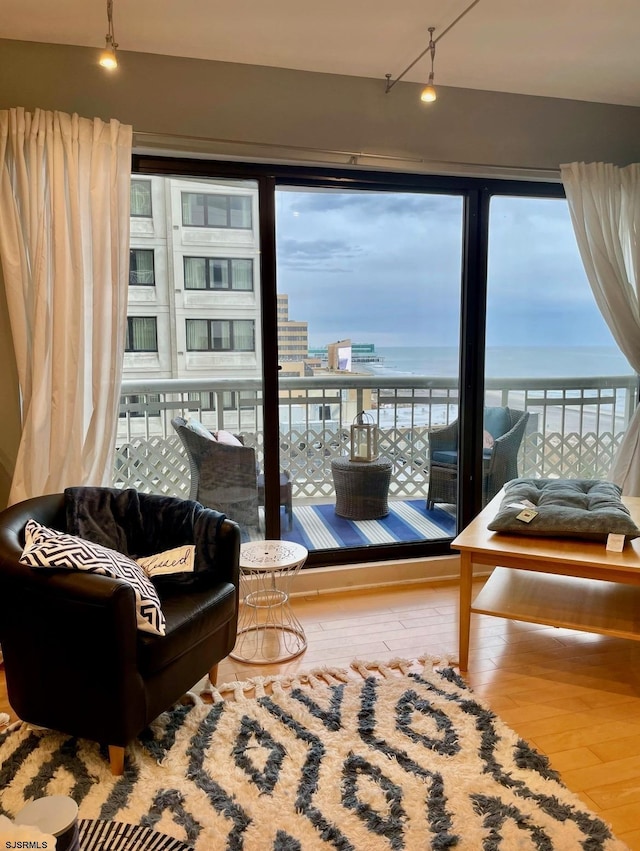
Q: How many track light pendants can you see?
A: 2